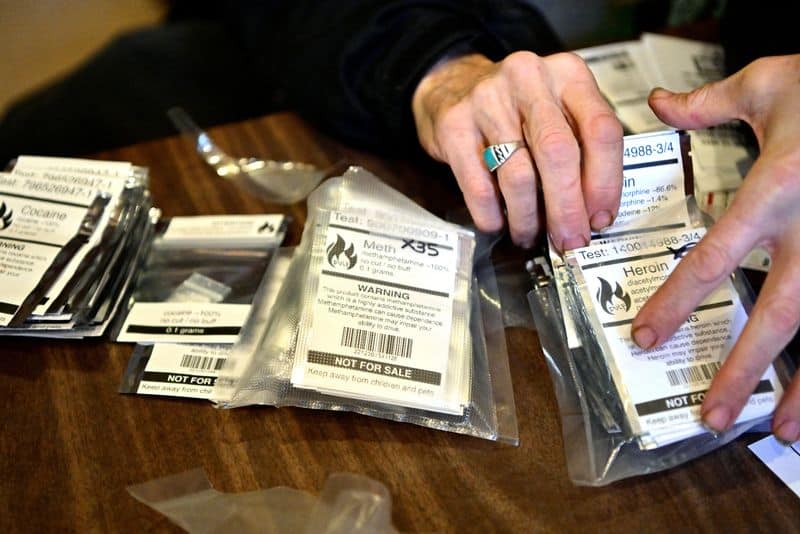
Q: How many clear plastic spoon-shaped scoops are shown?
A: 1